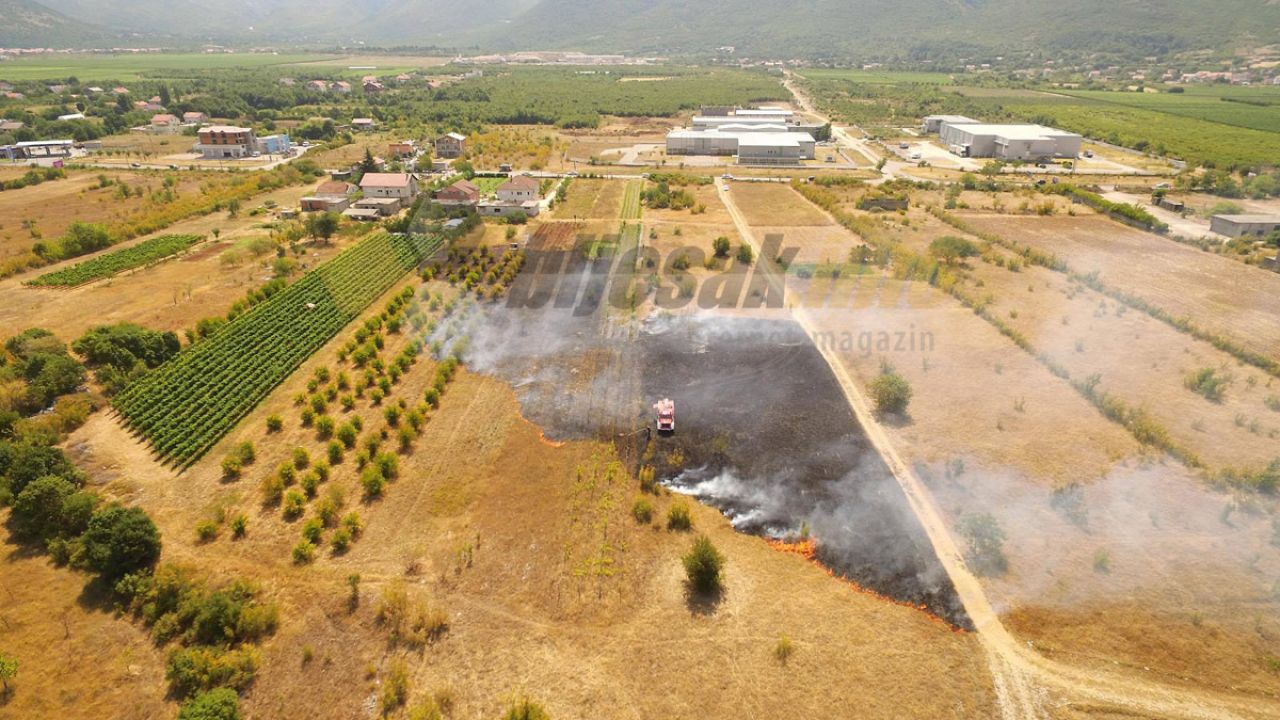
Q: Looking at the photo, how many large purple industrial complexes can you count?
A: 0